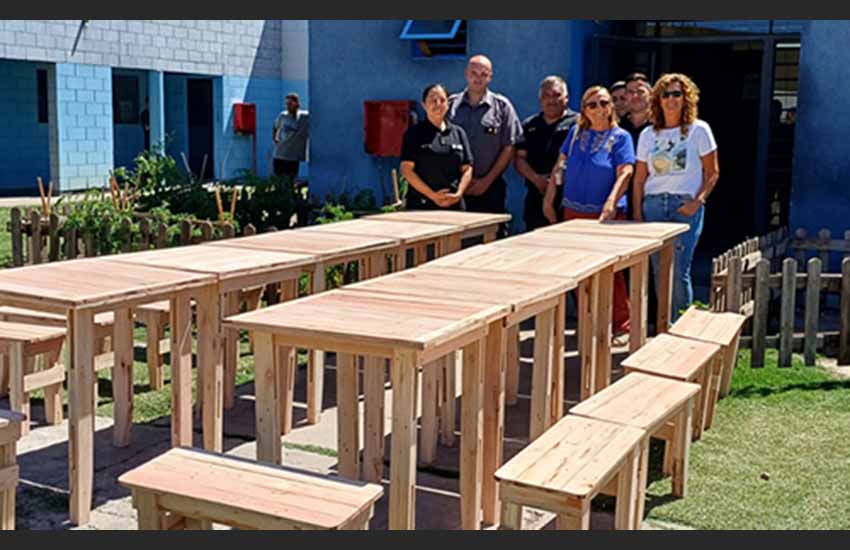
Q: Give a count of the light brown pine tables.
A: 10